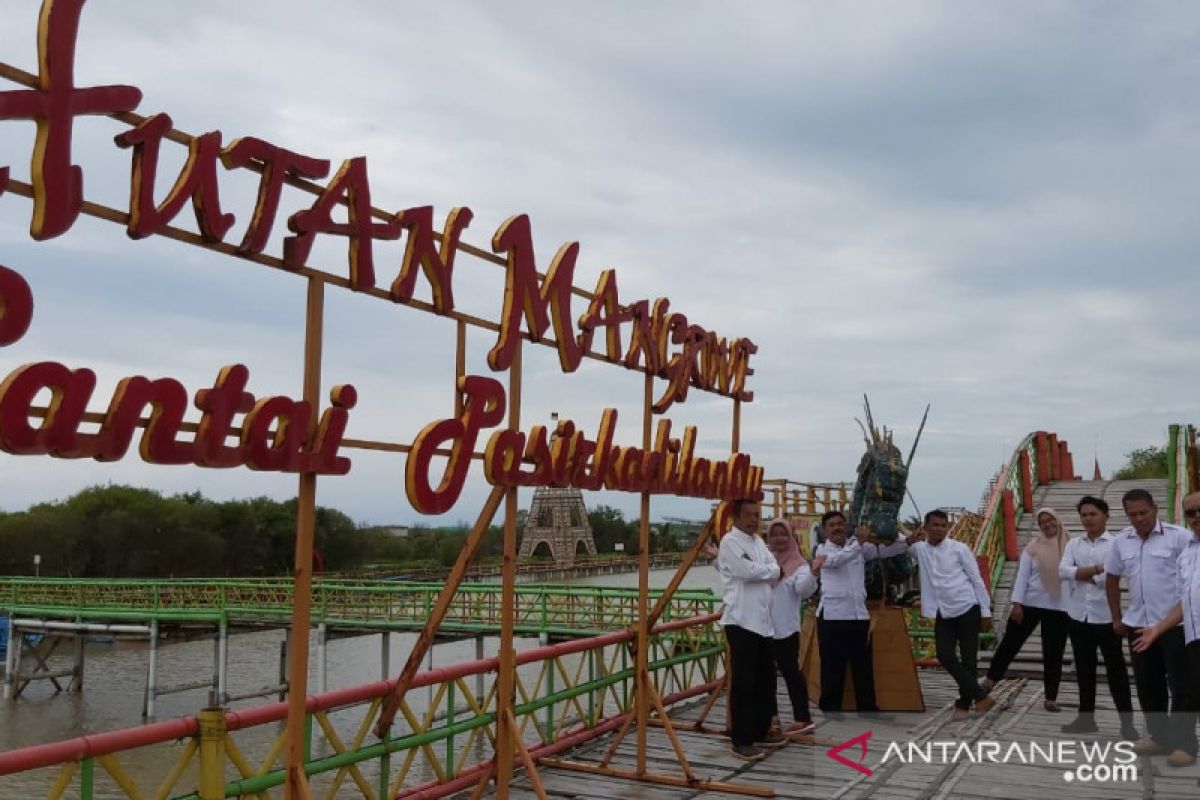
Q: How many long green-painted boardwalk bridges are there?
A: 1